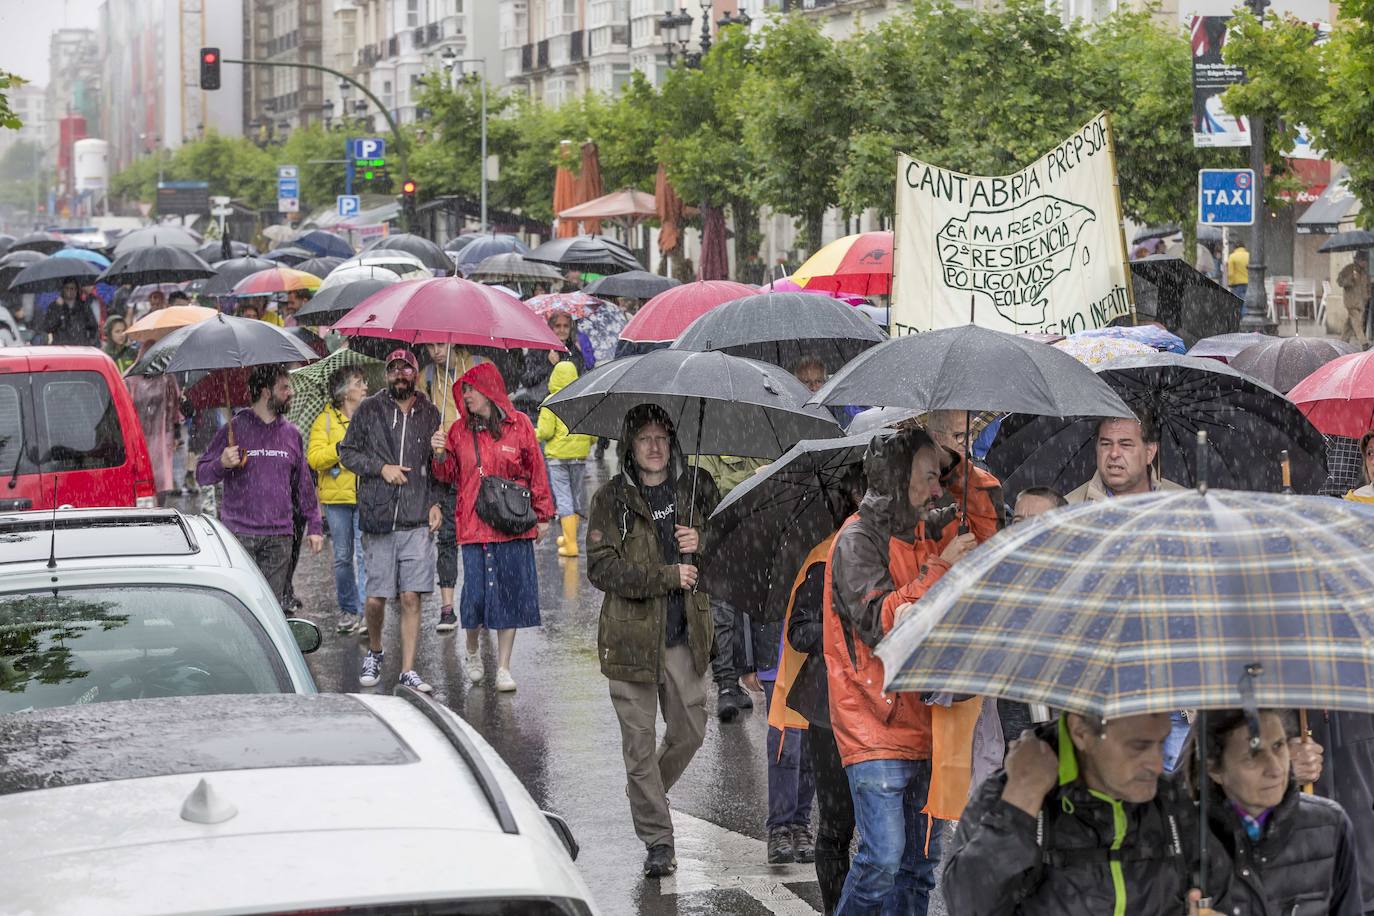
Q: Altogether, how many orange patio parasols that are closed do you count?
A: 3